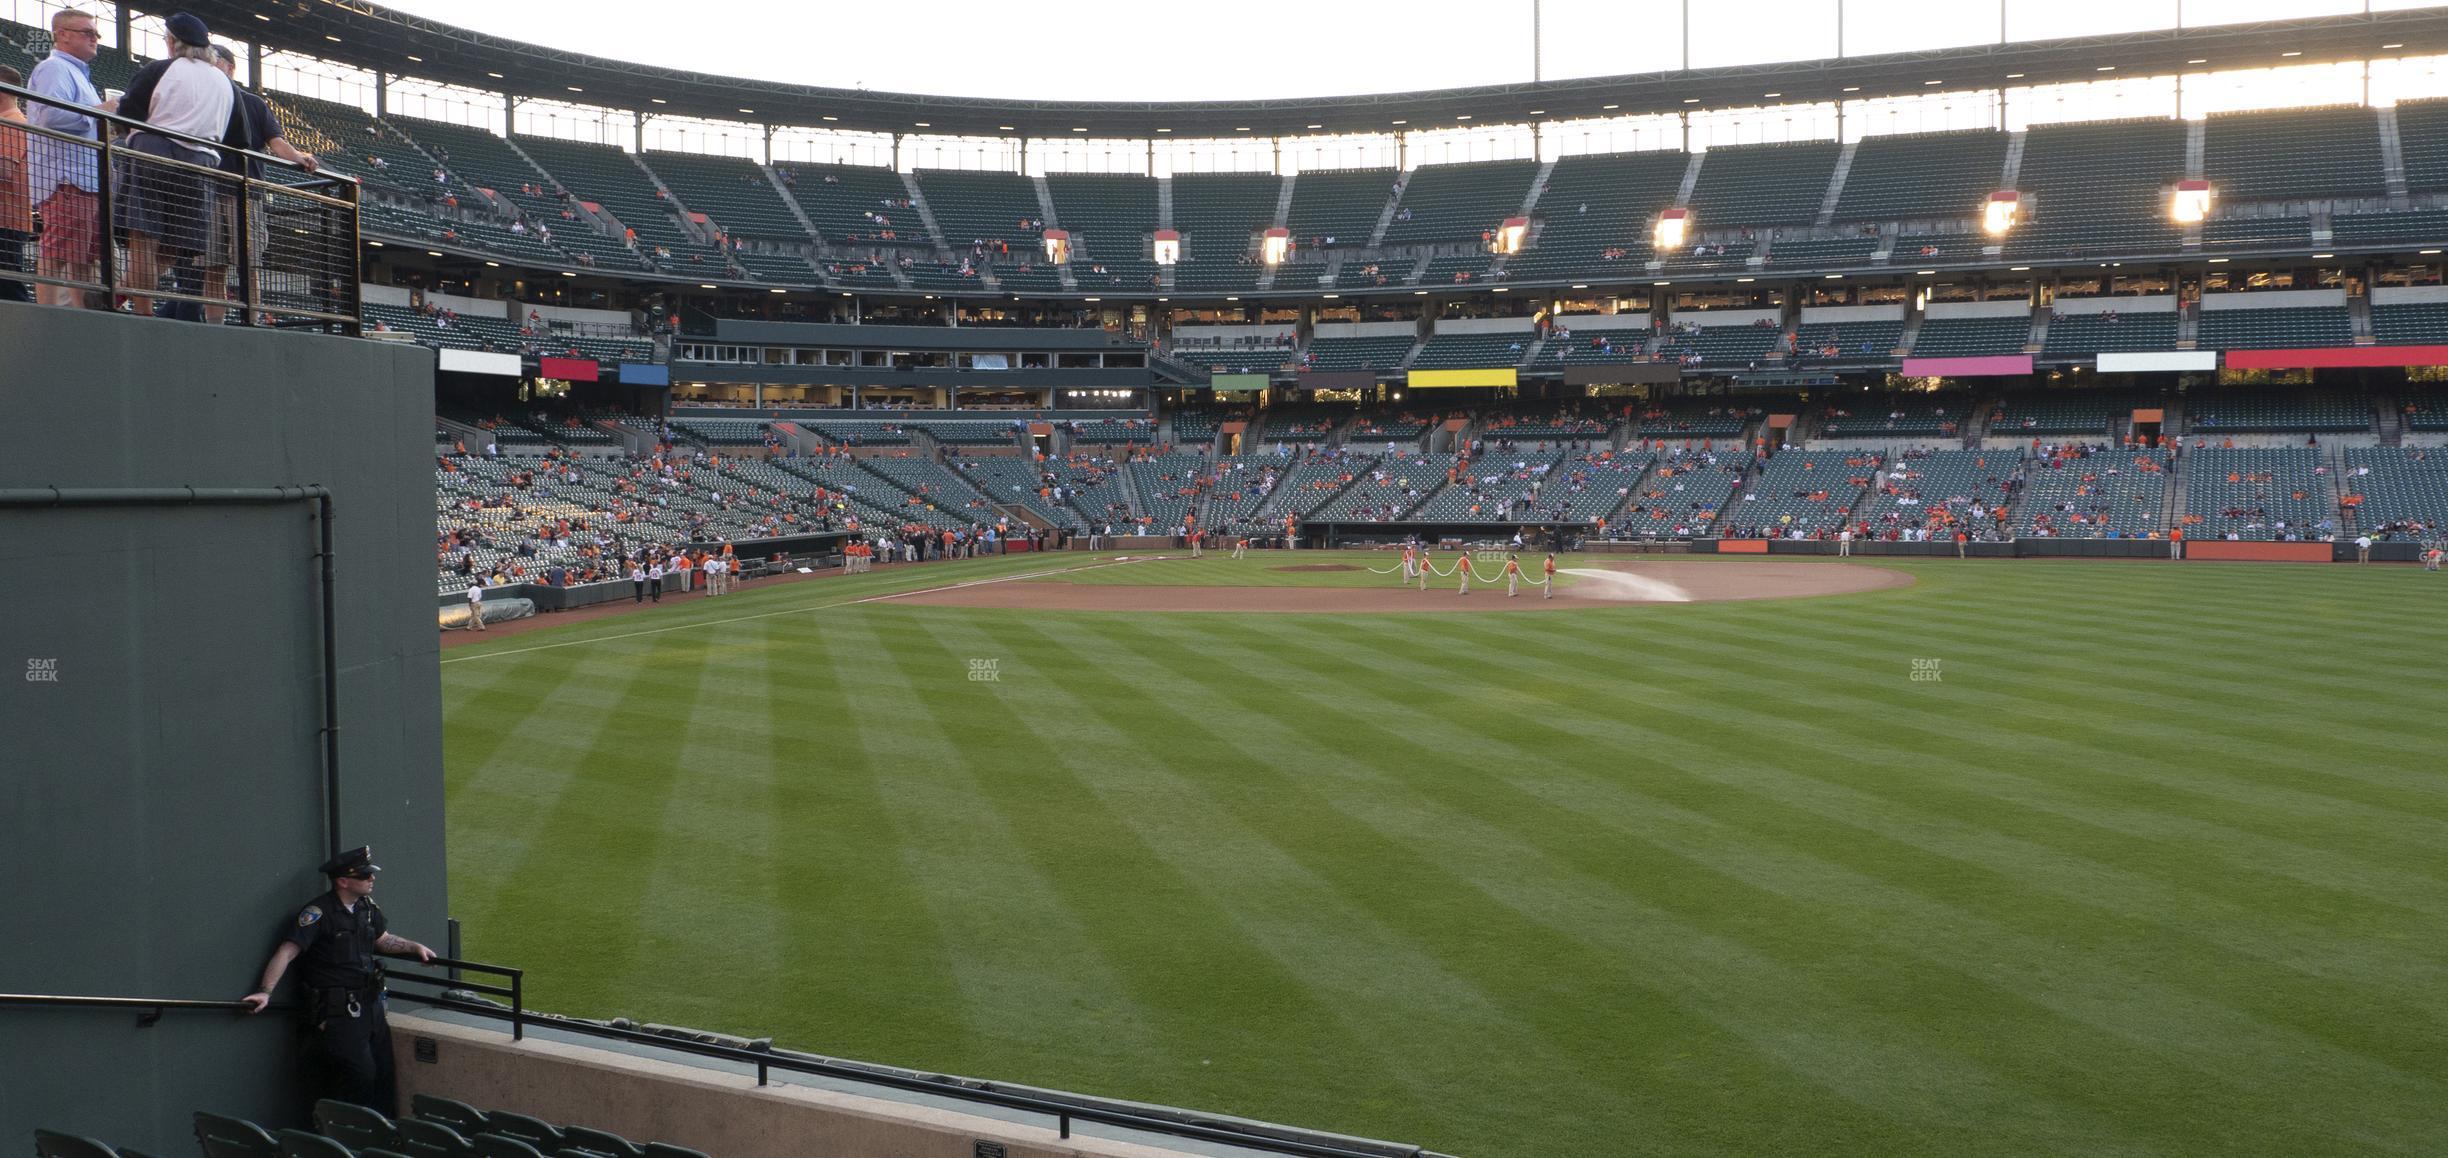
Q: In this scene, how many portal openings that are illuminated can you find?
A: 7